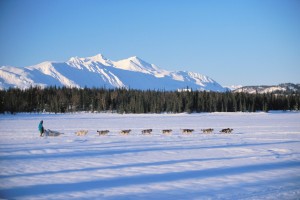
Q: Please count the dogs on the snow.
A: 8